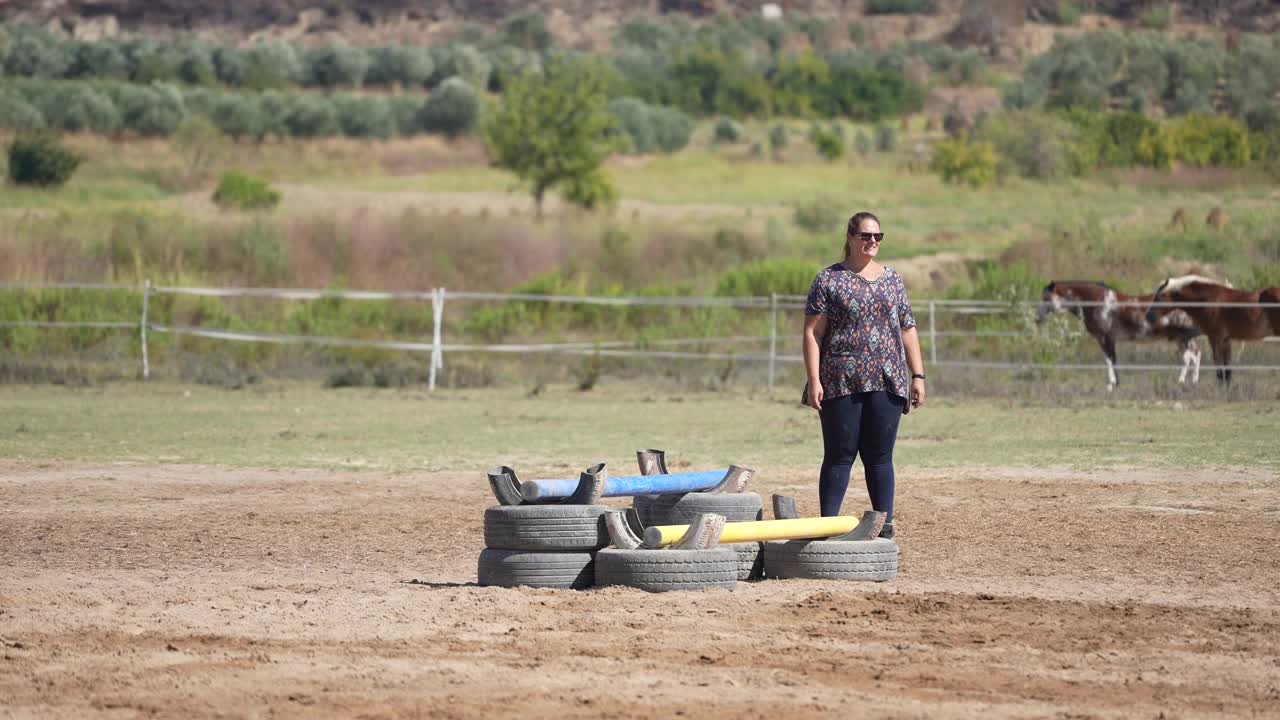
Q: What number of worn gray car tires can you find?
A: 6